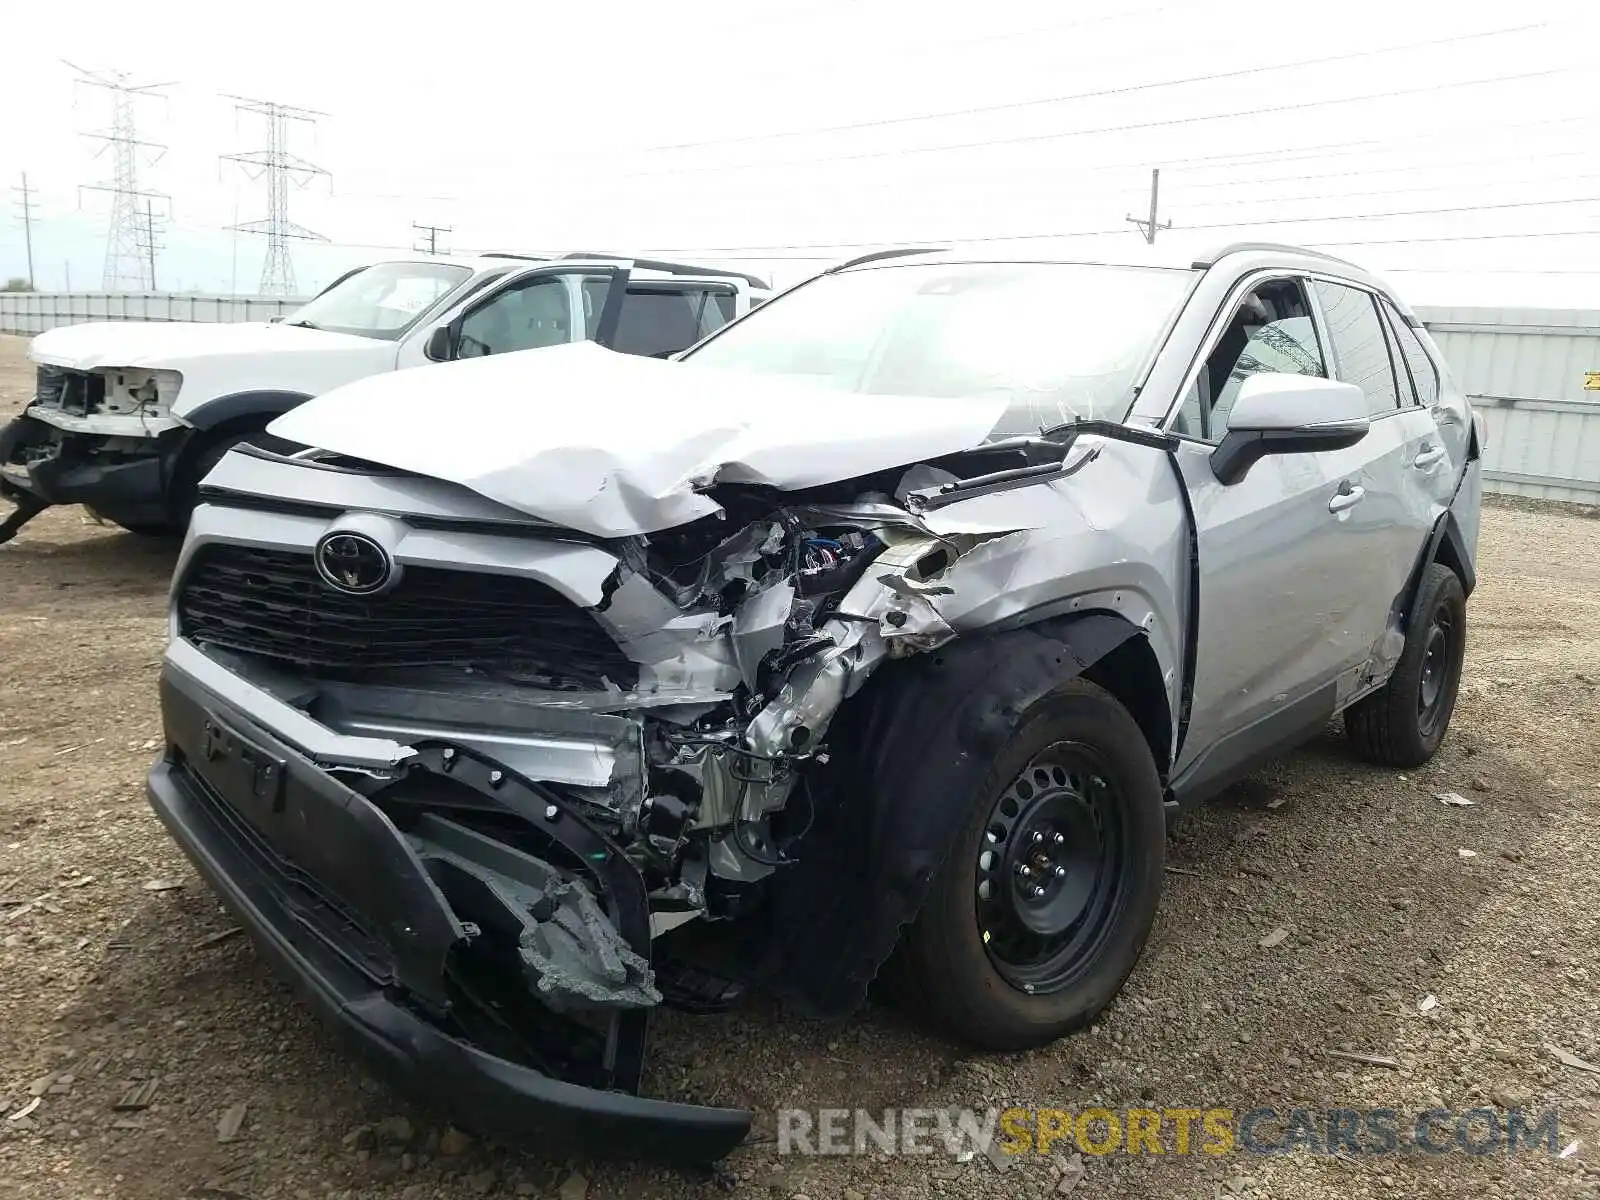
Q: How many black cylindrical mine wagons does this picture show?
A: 0